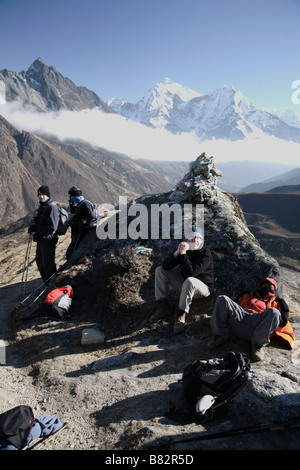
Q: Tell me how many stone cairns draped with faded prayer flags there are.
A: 1